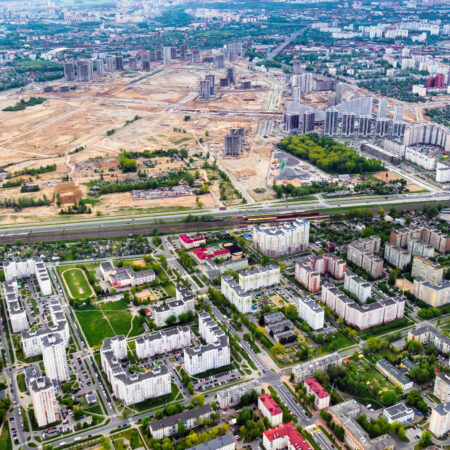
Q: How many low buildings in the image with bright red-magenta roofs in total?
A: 5